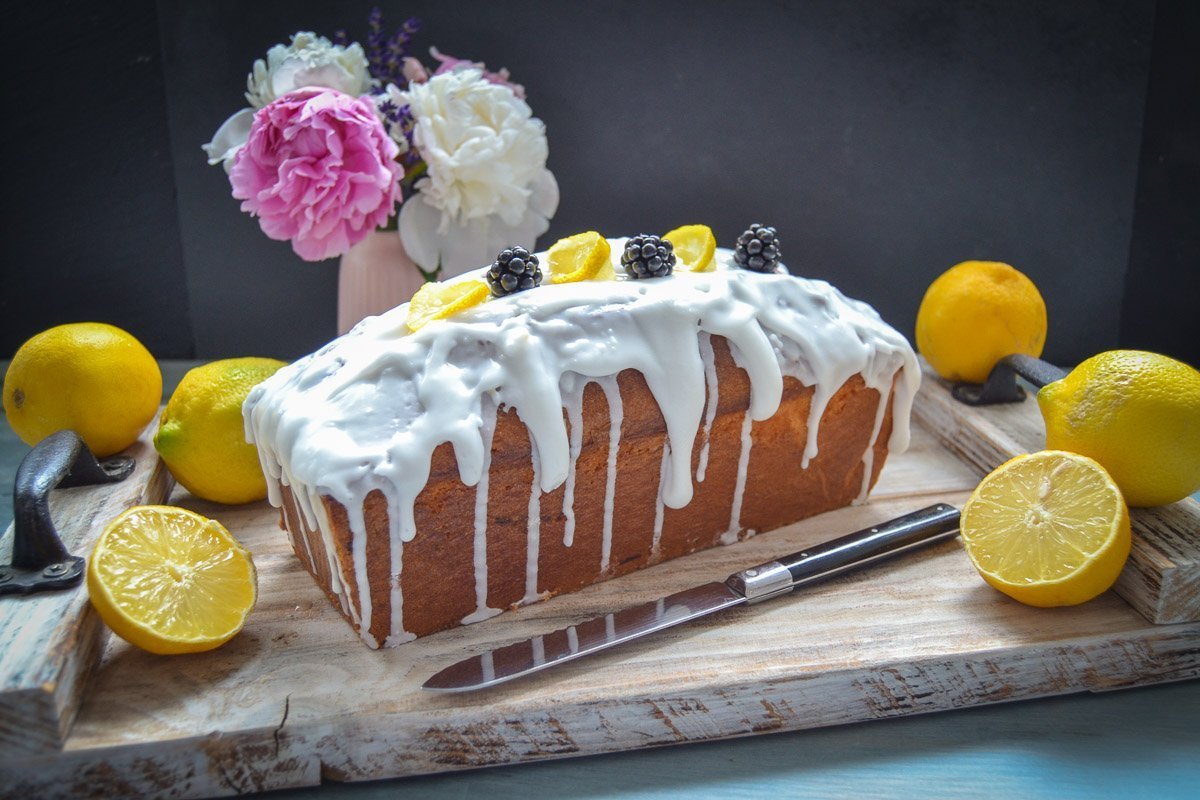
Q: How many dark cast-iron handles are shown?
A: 2